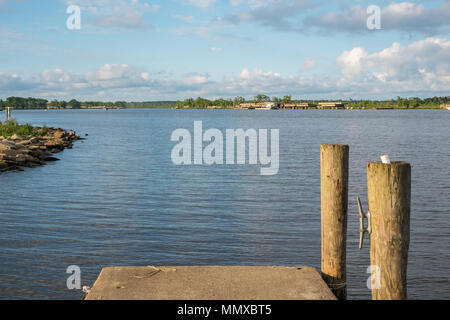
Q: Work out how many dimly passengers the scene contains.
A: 0